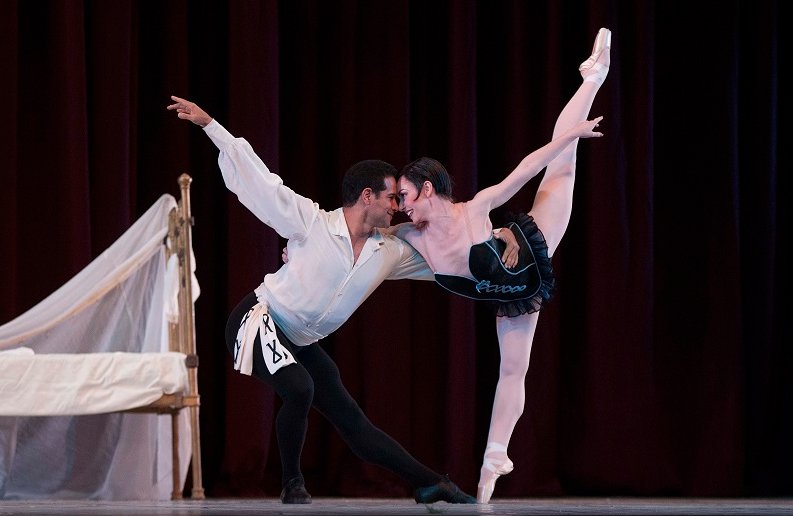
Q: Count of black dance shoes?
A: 2